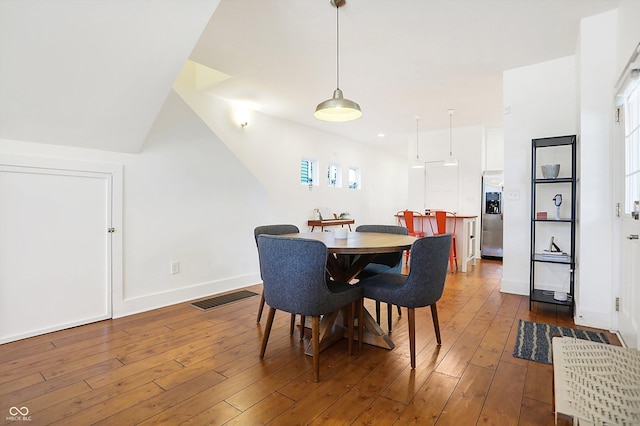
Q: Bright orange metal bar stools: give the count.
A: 2